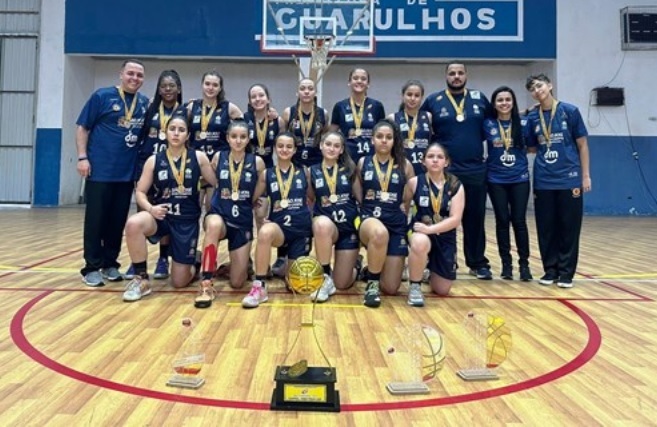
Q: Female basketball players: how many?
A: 12